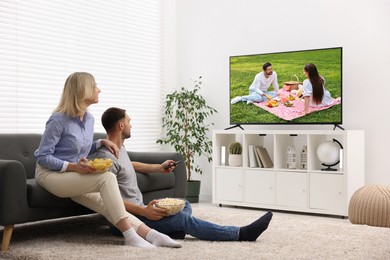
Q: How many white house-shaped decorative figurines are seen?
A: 2